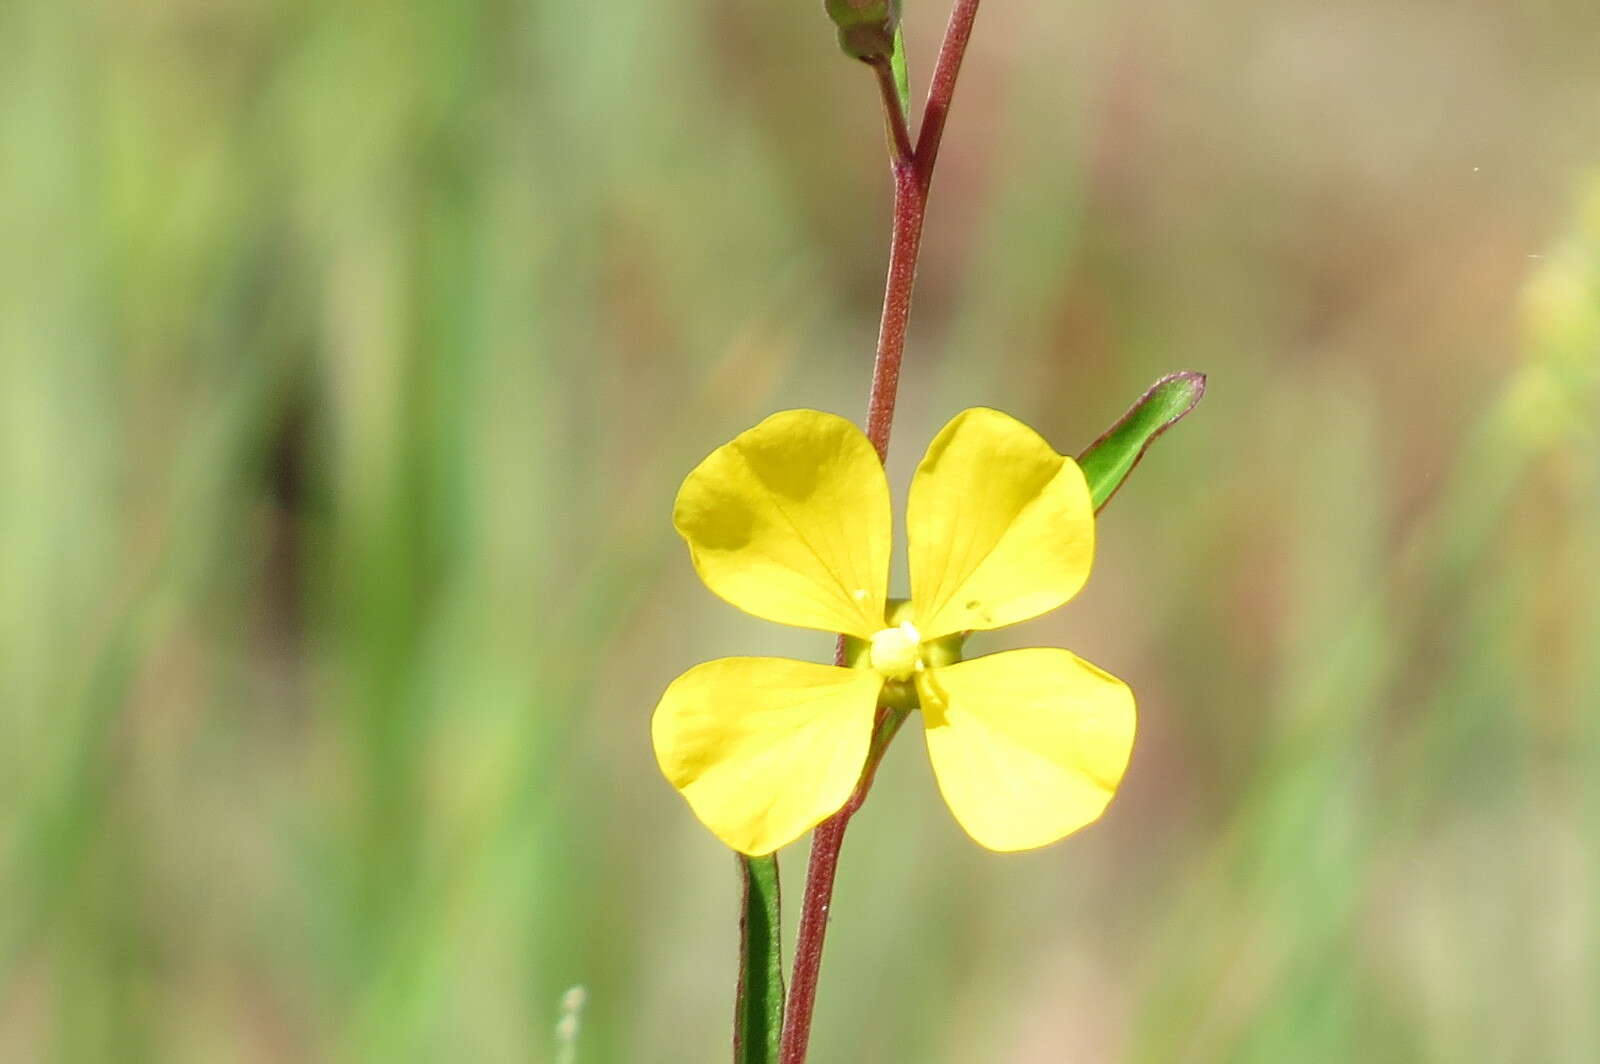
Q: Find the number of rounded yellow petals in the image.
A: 4